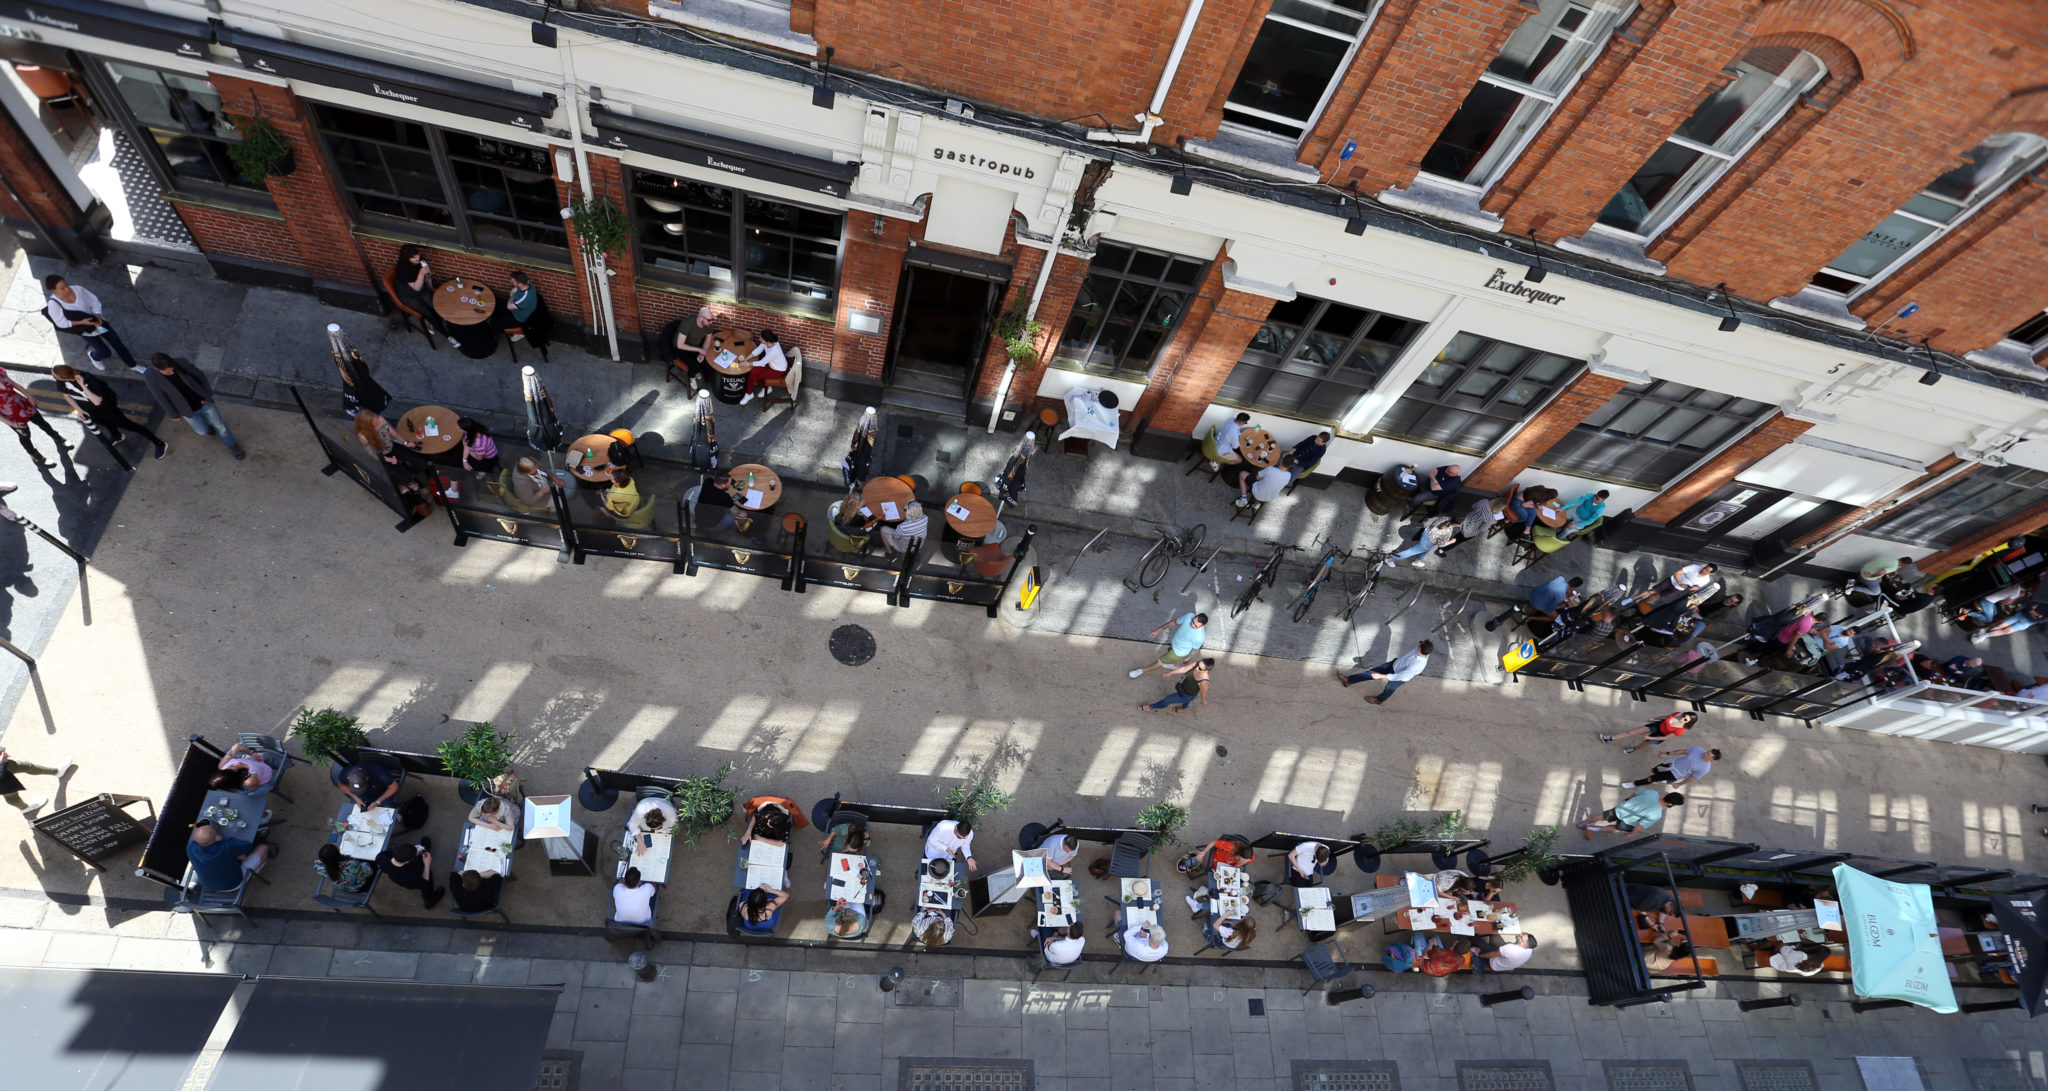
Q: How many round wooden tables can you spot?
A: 9